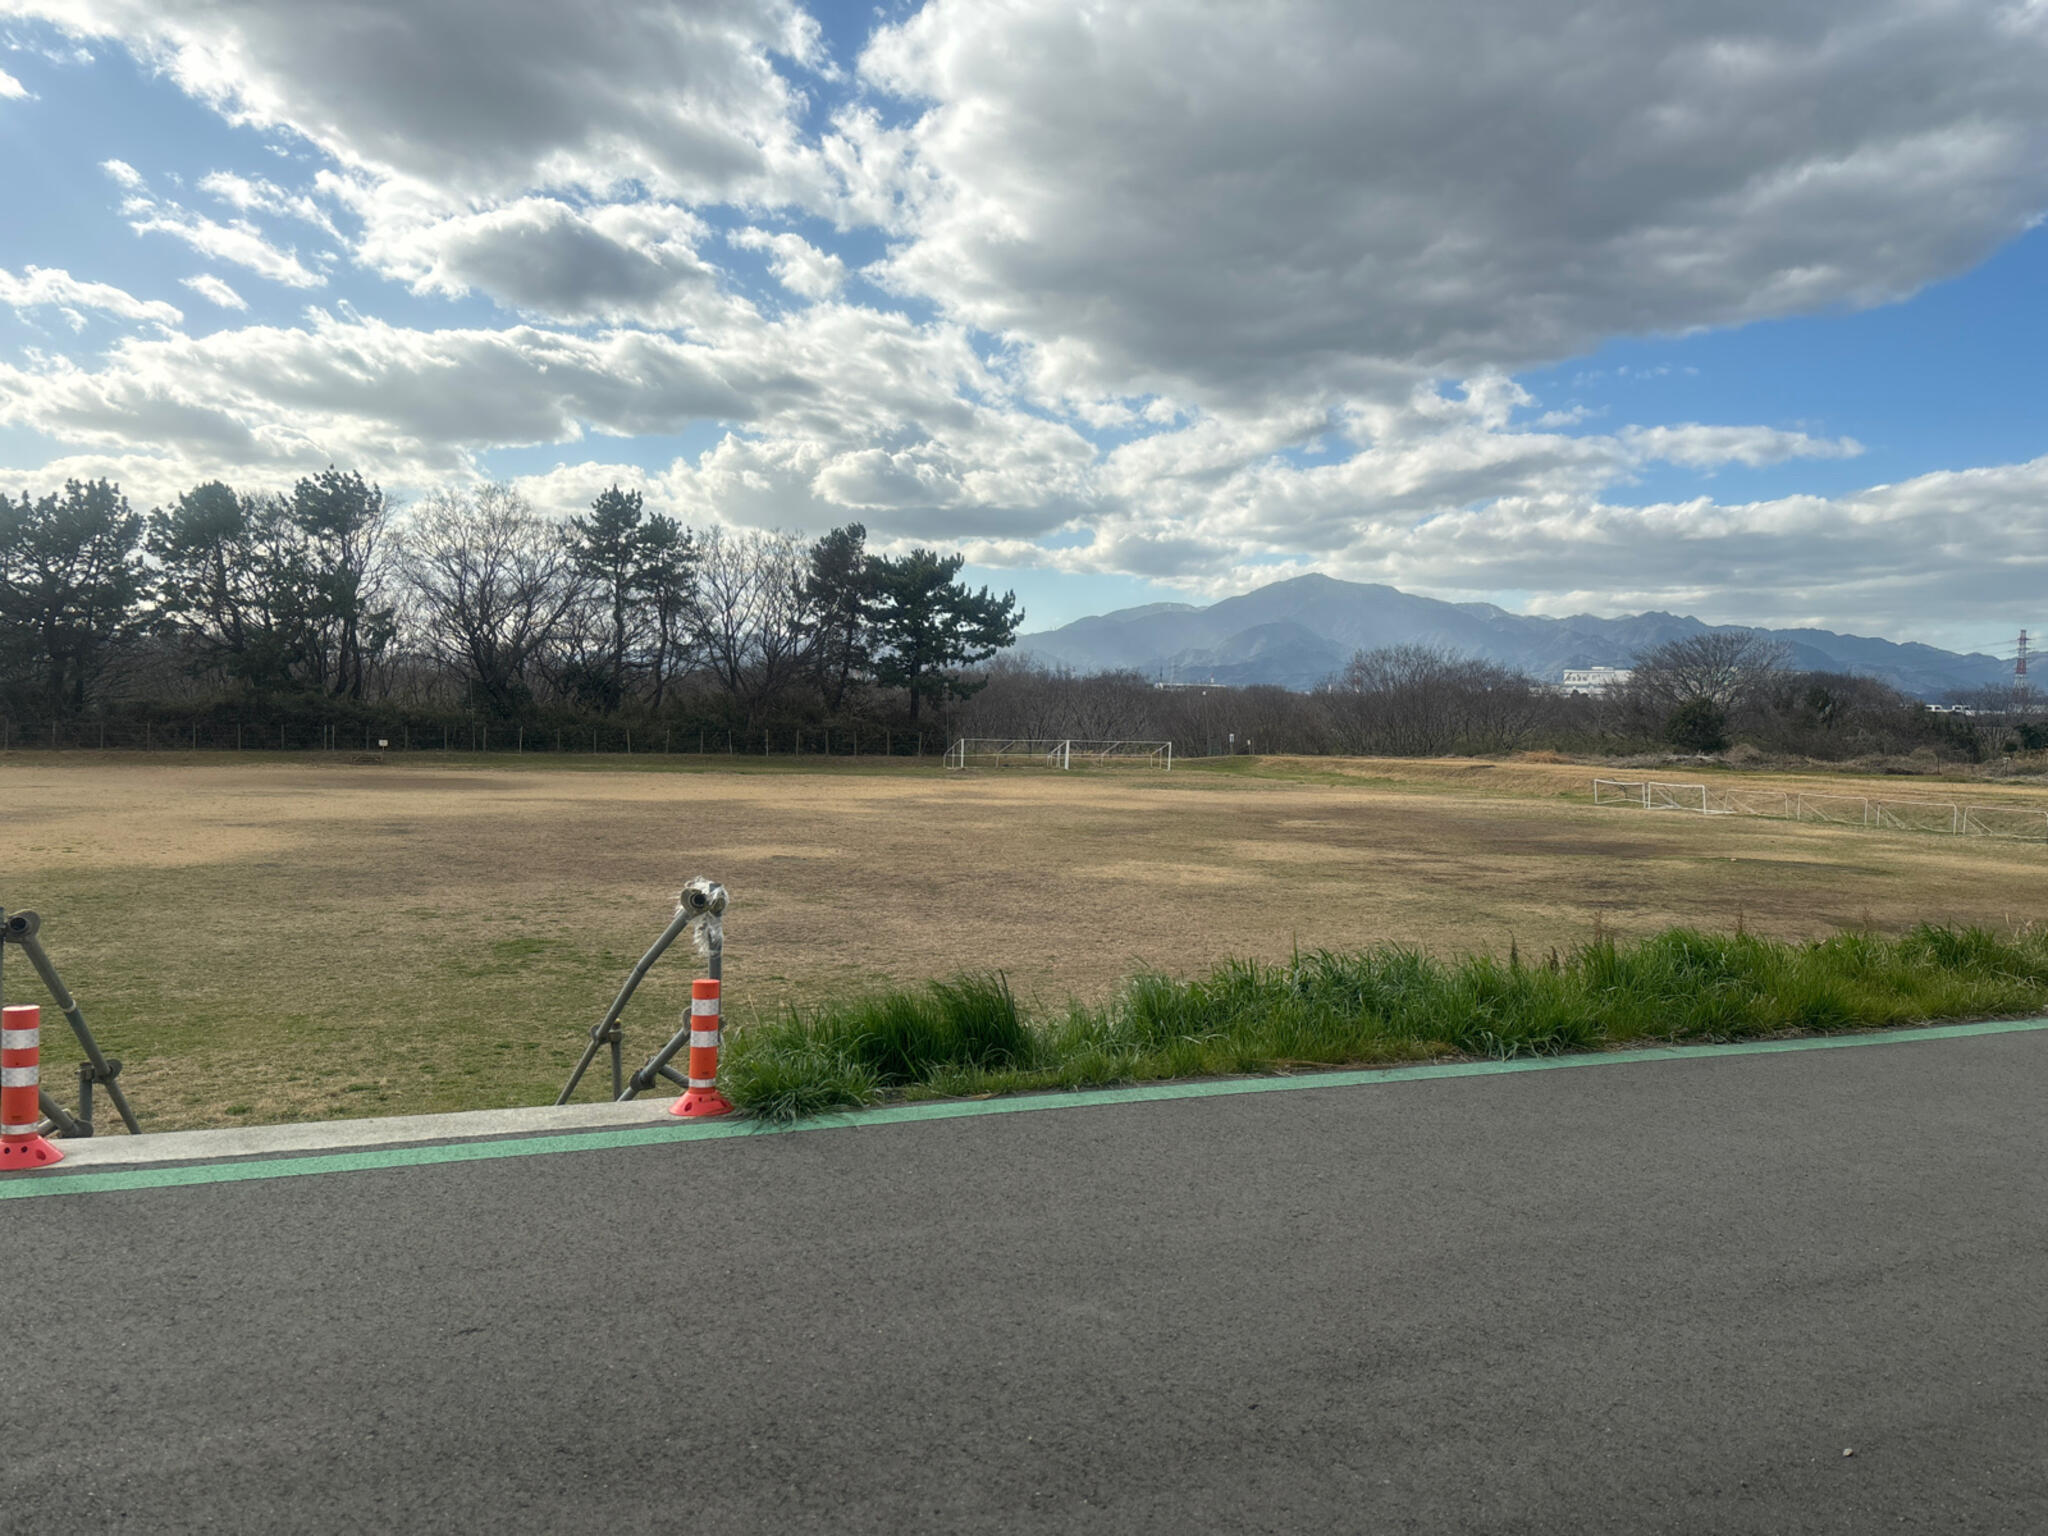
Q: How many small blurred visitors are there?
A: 0